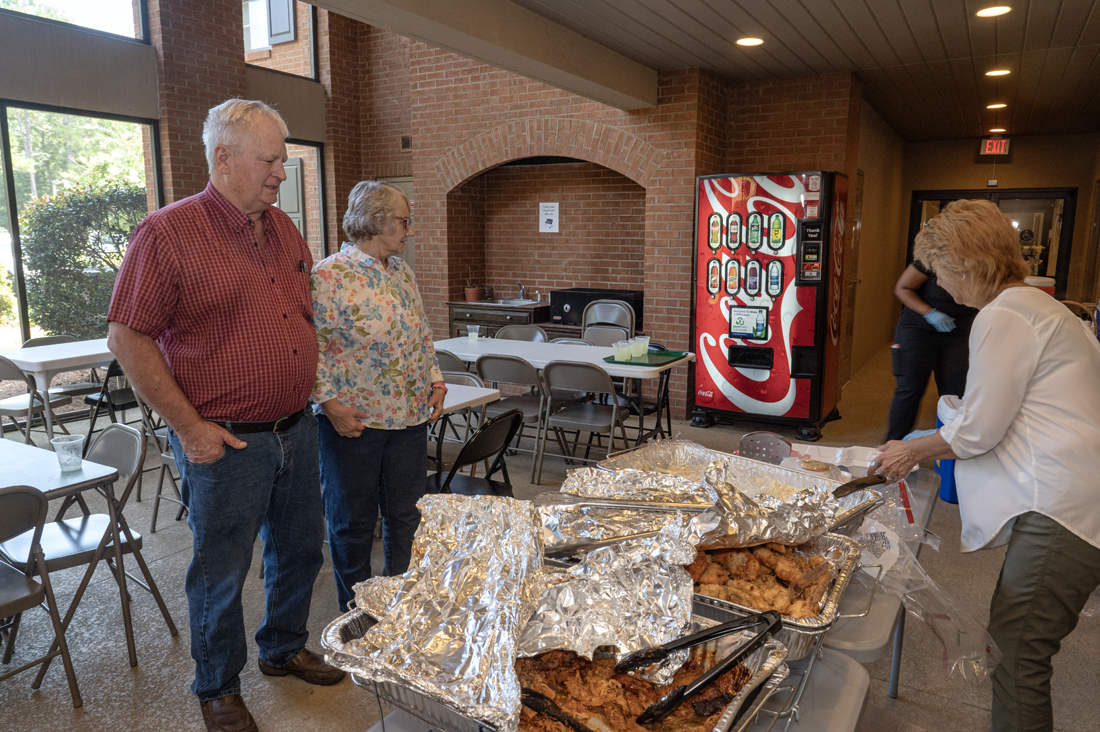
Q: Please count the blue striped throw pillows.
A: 0